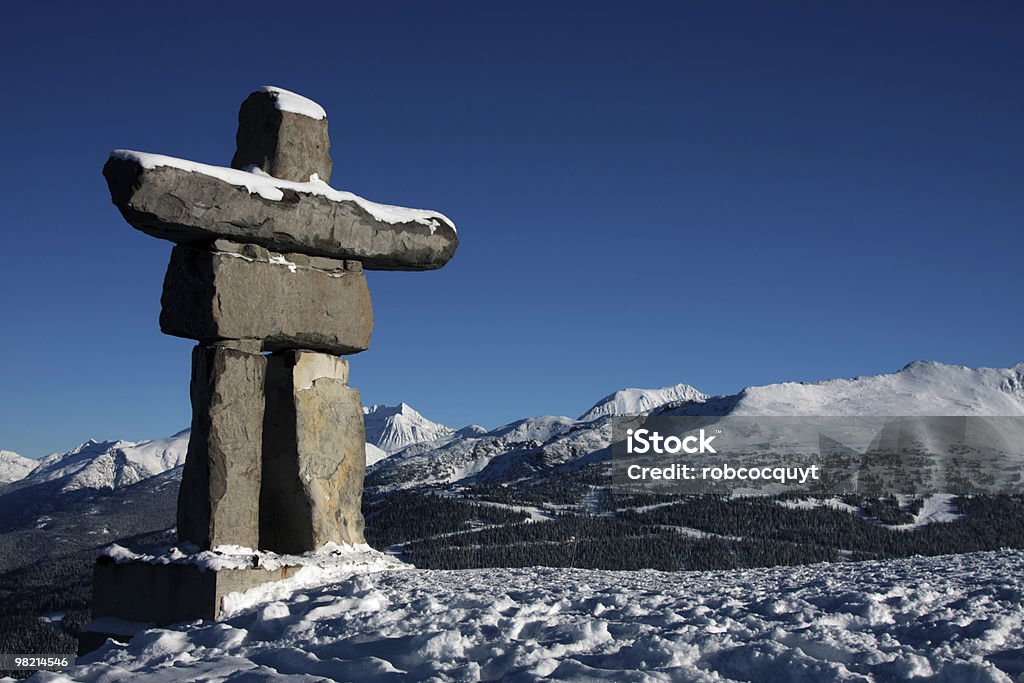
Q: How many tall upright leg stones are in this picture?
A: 2